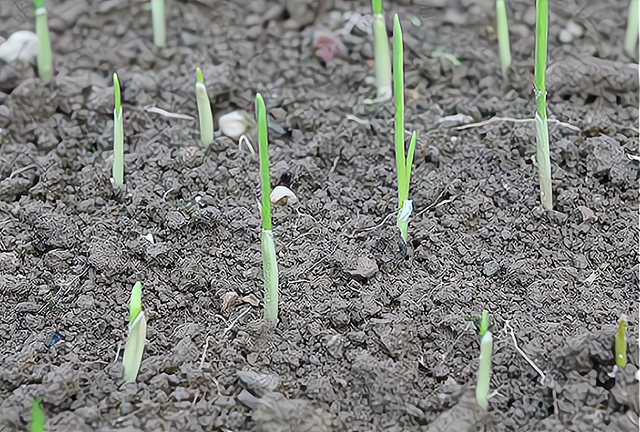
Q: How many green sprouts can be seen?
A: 14